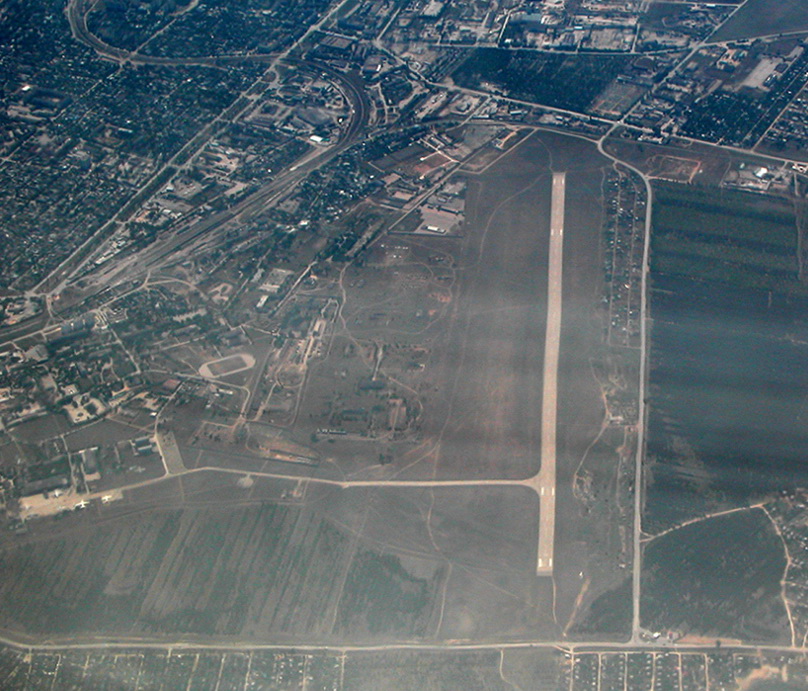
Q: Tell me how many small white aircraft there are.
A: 2